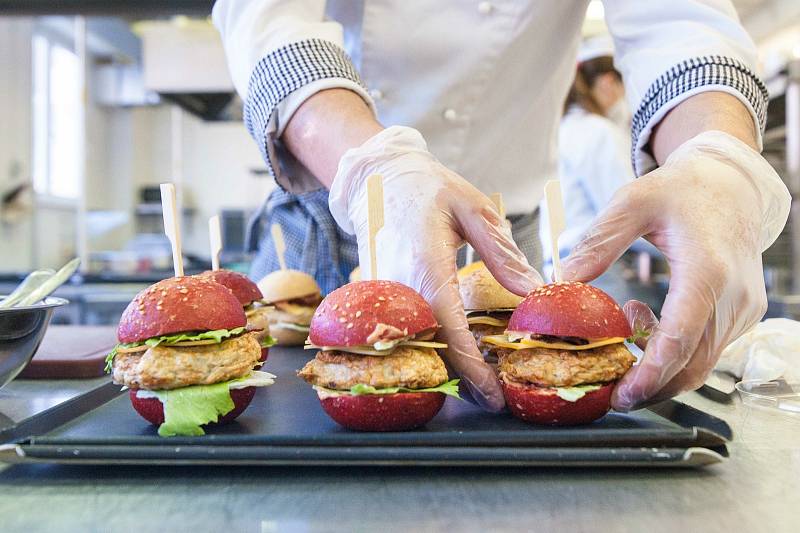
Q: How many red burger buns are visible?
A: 4